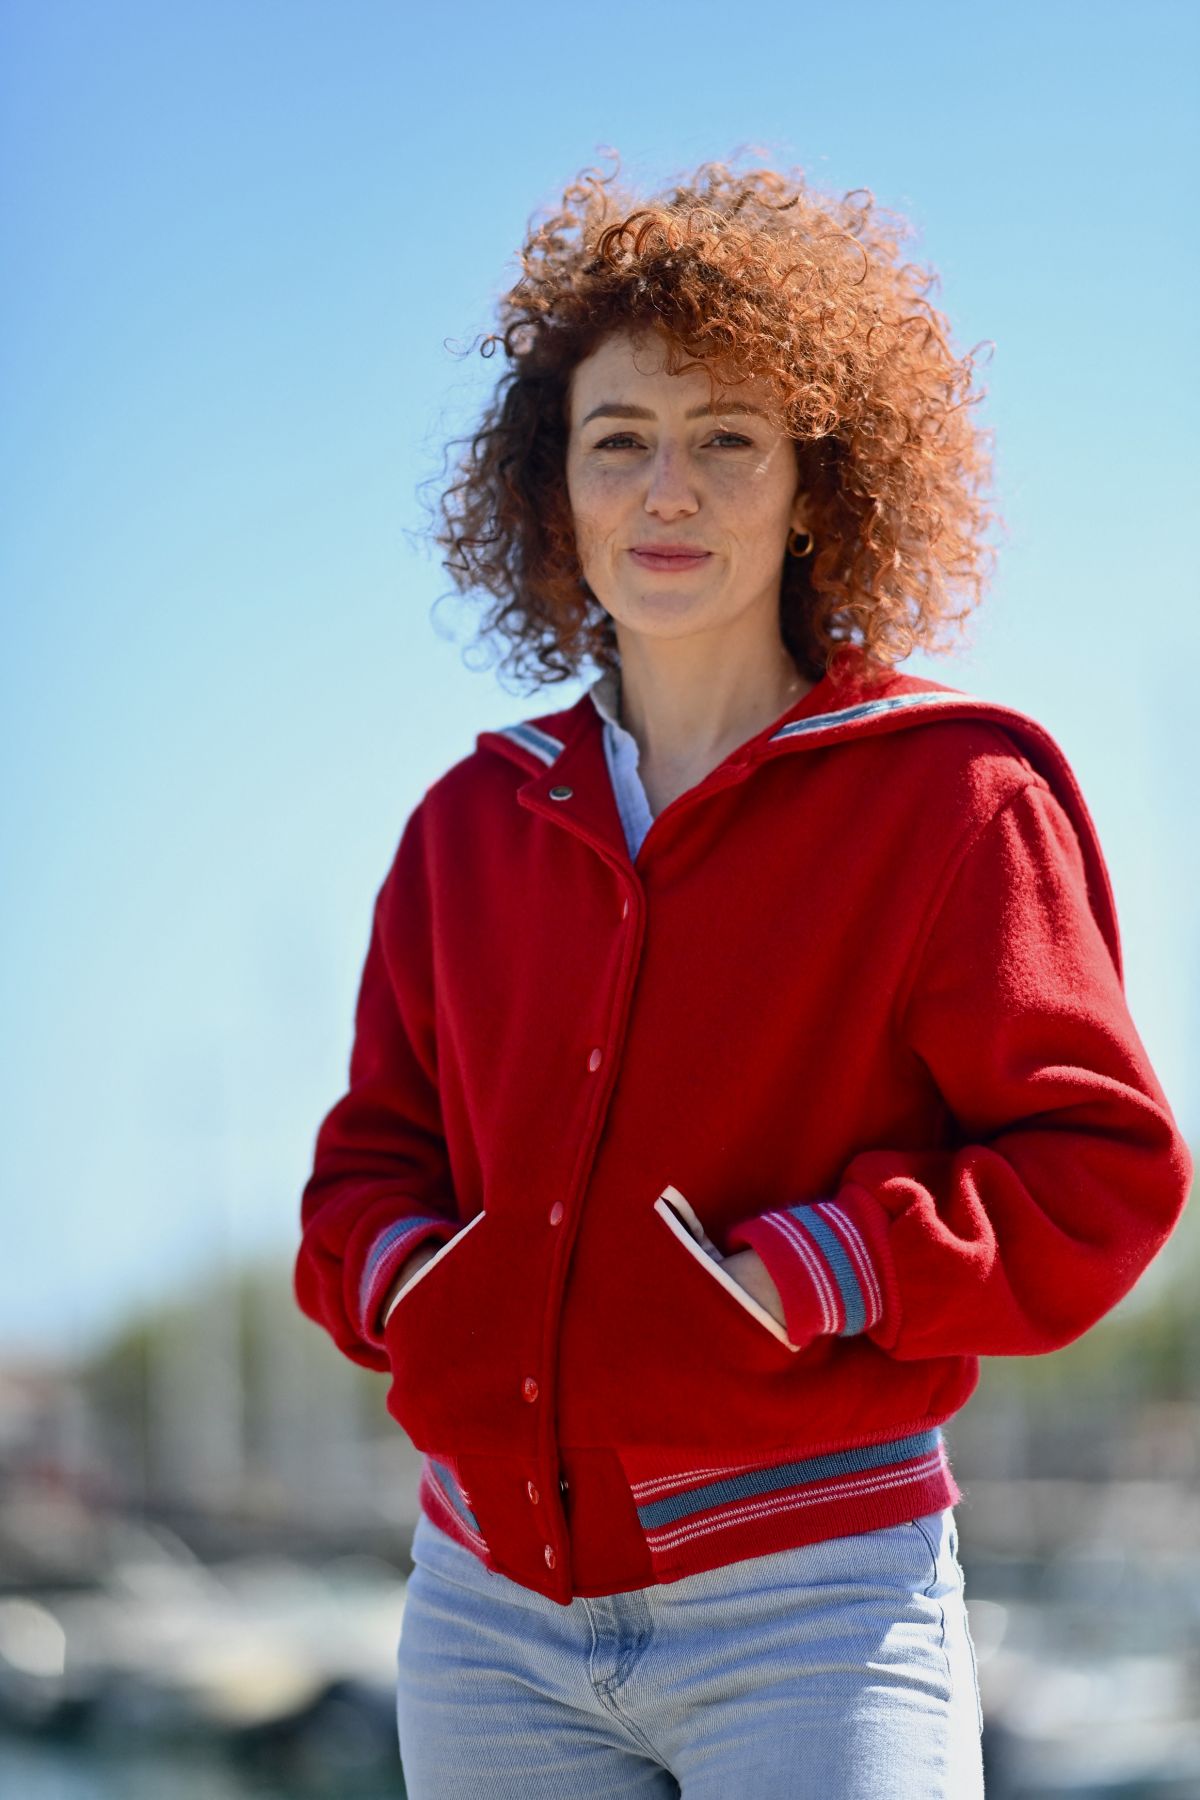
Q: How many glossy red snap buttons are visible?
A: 6